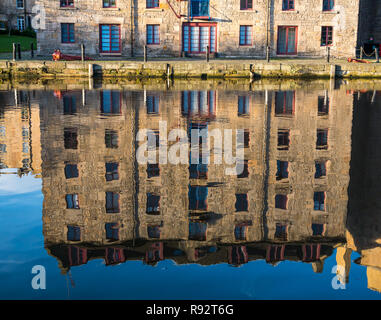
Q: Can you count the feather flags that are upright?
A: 0